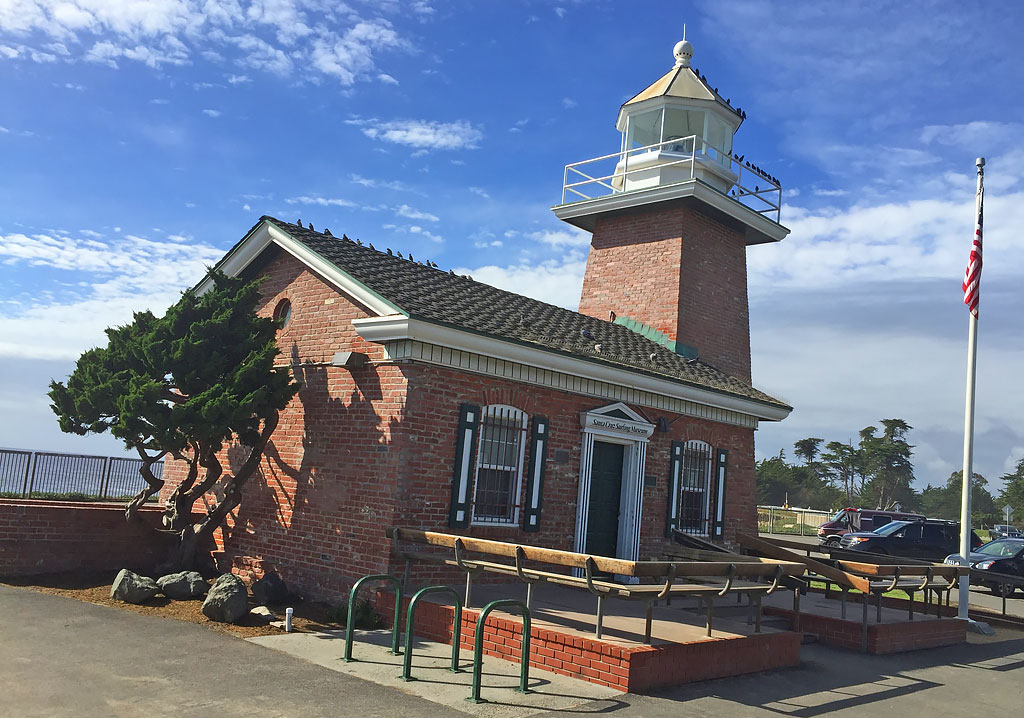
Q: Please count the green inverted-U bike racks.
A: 3